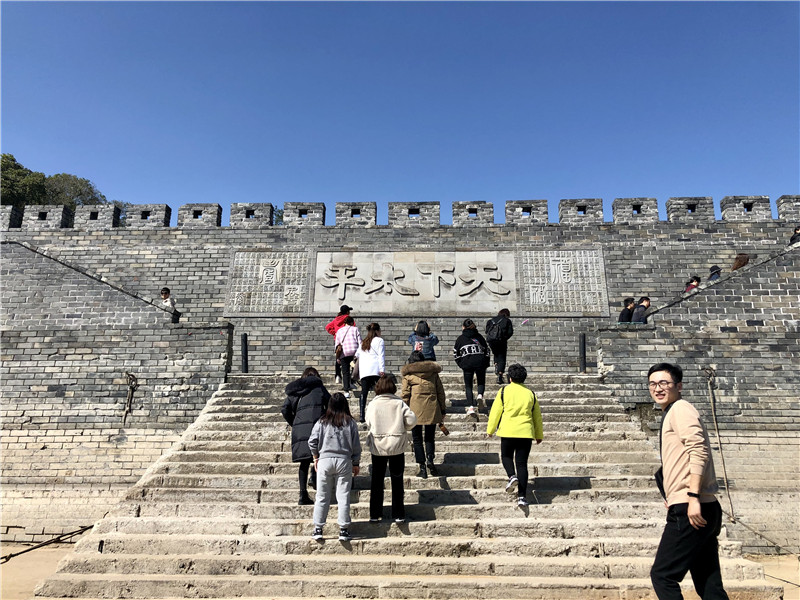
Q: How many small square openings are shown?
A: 14